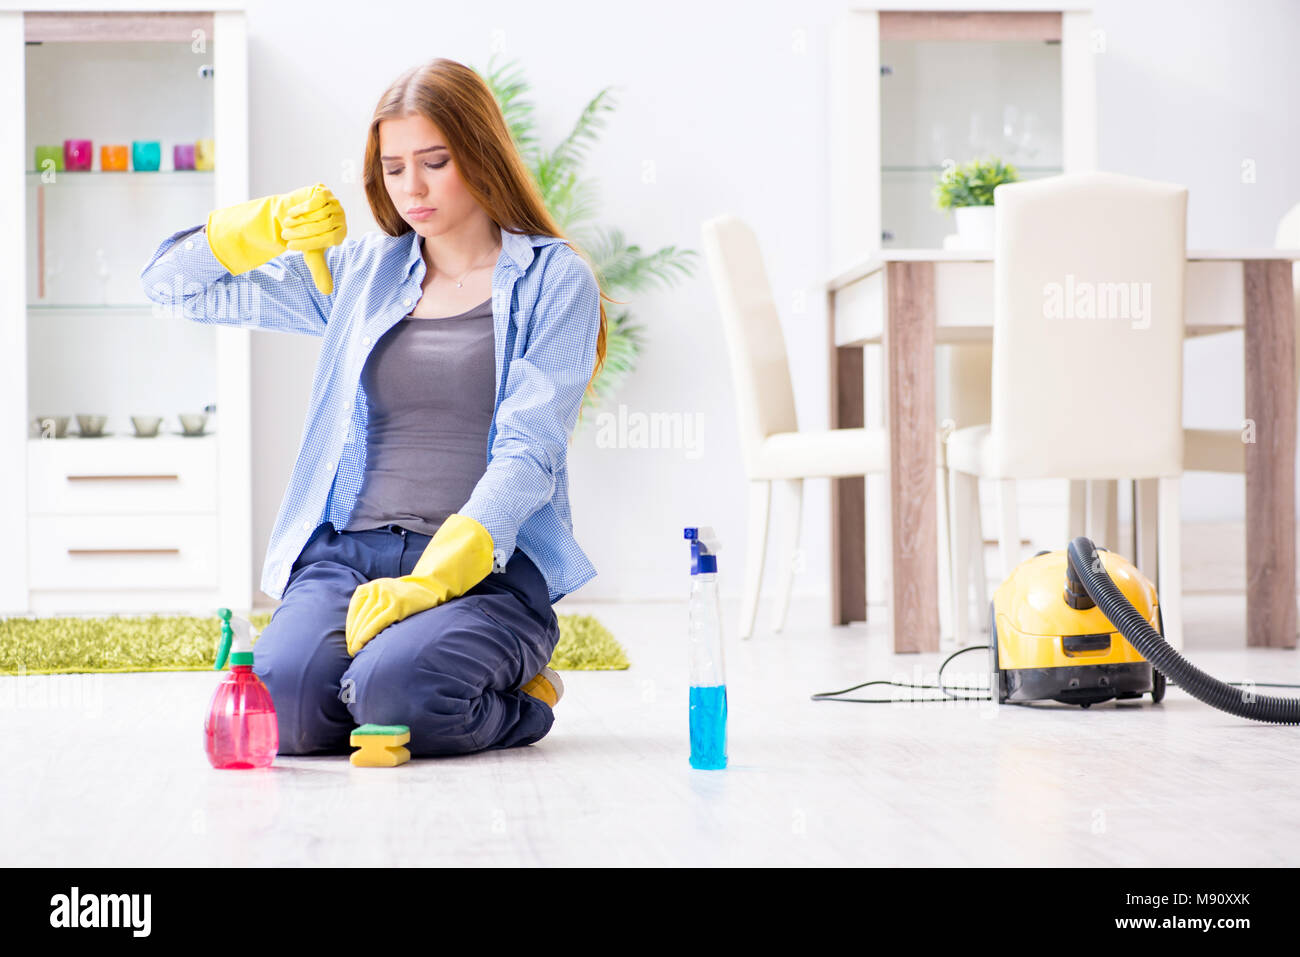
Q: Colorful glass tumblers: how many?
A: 6